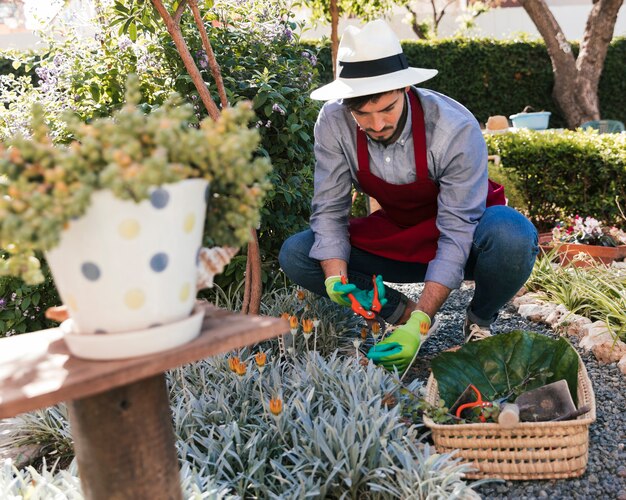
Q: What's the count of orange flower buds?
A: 11